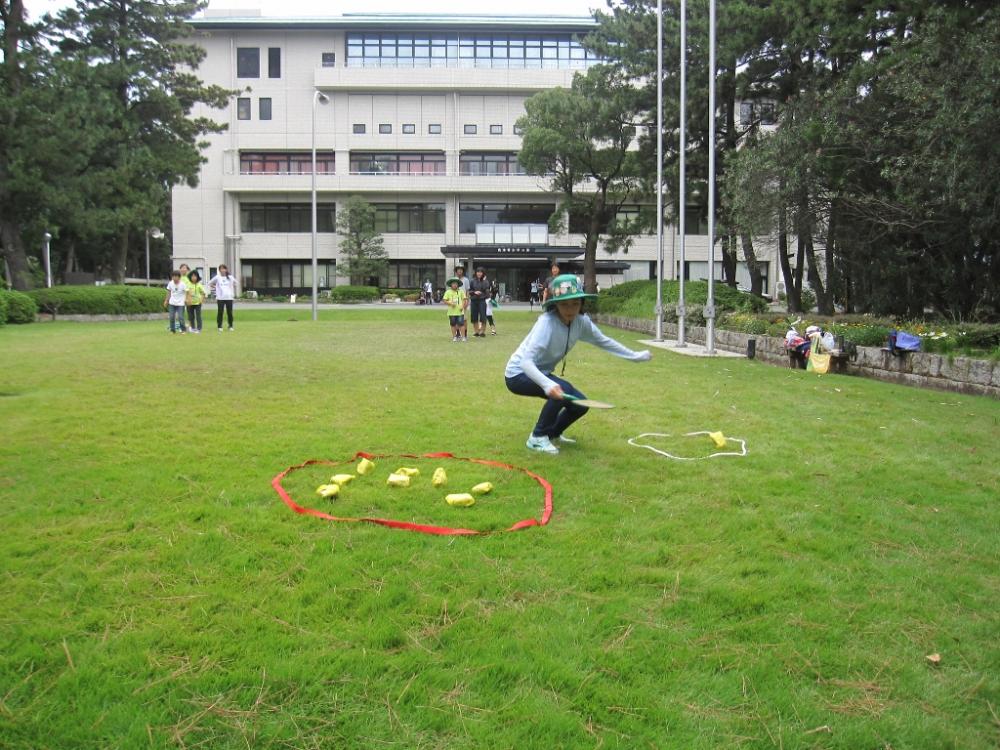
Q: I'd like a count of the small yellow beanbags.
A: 9